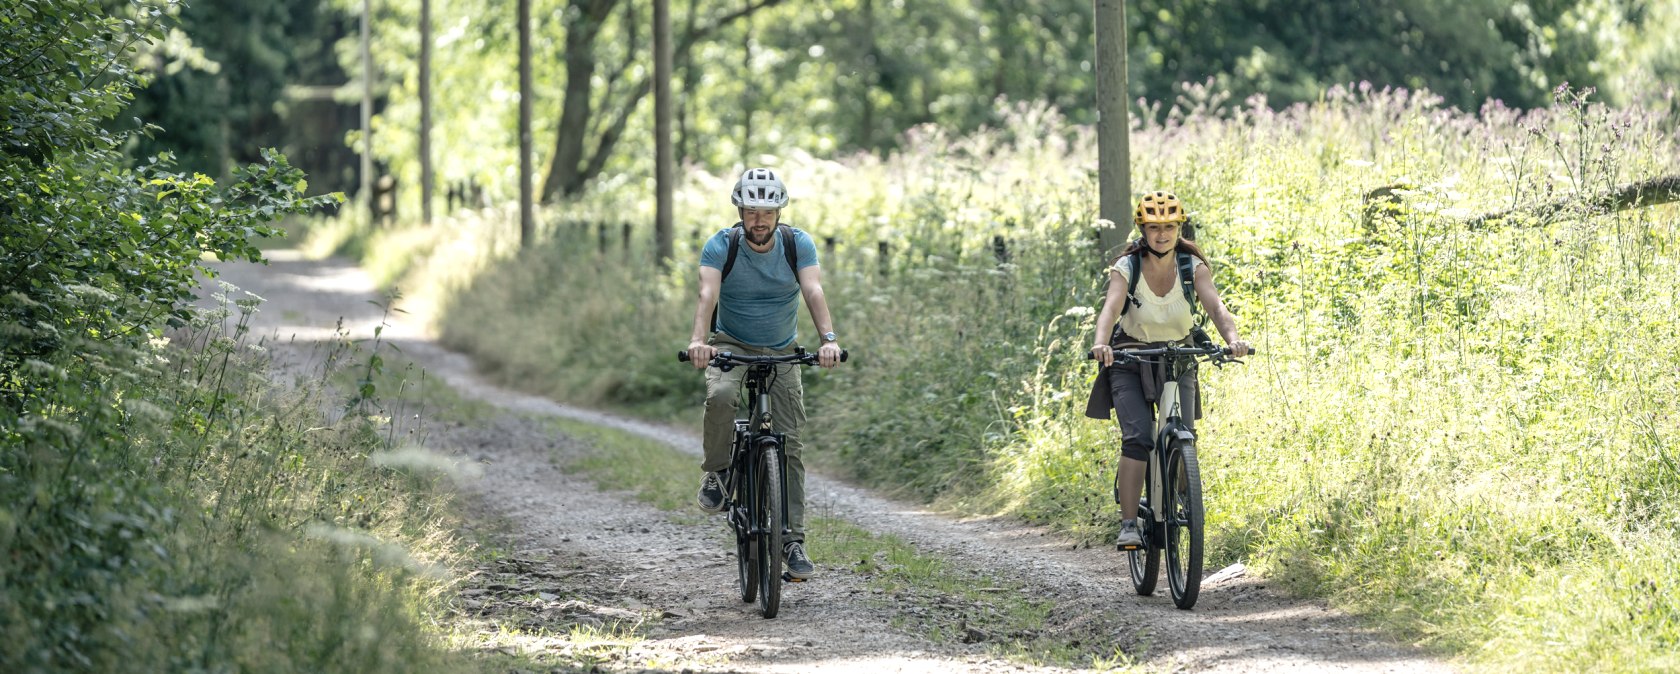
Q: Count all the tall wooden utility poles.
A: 5